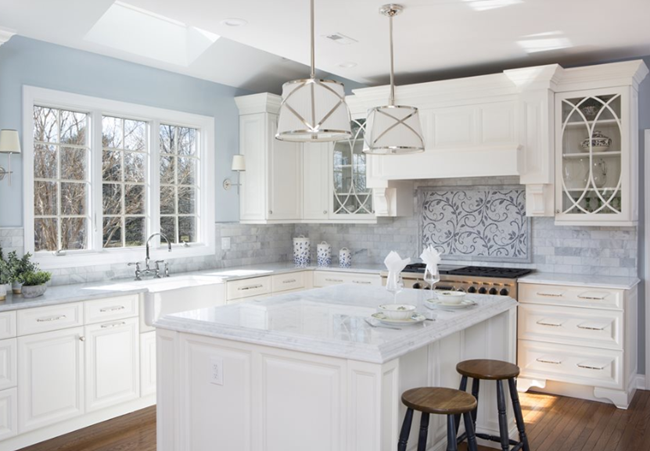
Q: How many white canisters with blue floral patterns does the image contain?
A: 3